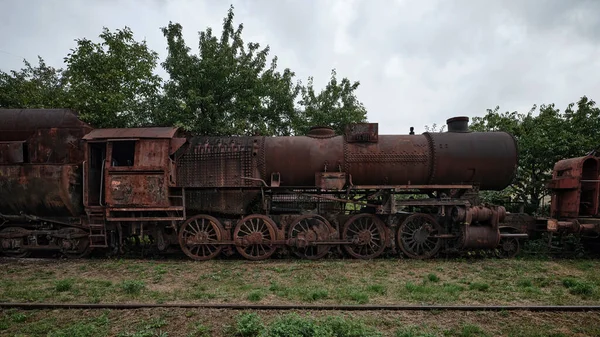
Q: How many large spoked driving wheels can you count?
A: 5